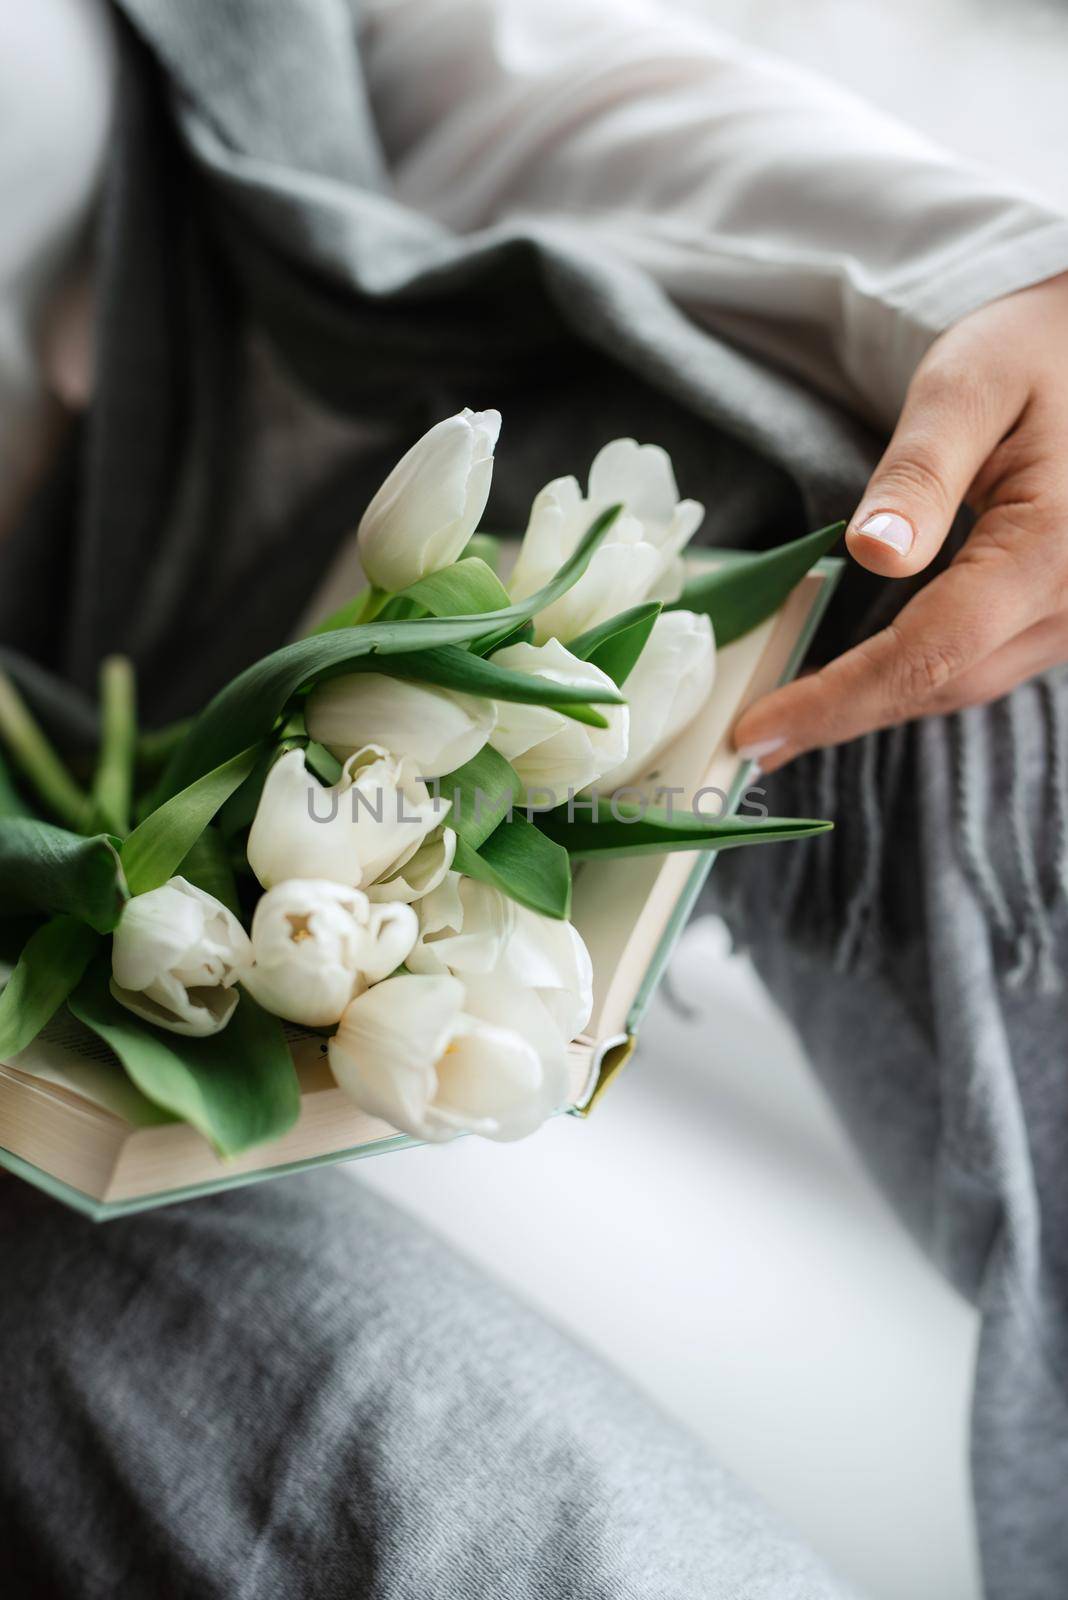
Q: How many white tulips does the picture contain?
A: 10